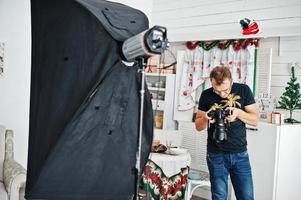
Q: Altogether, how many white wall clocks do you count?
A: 1